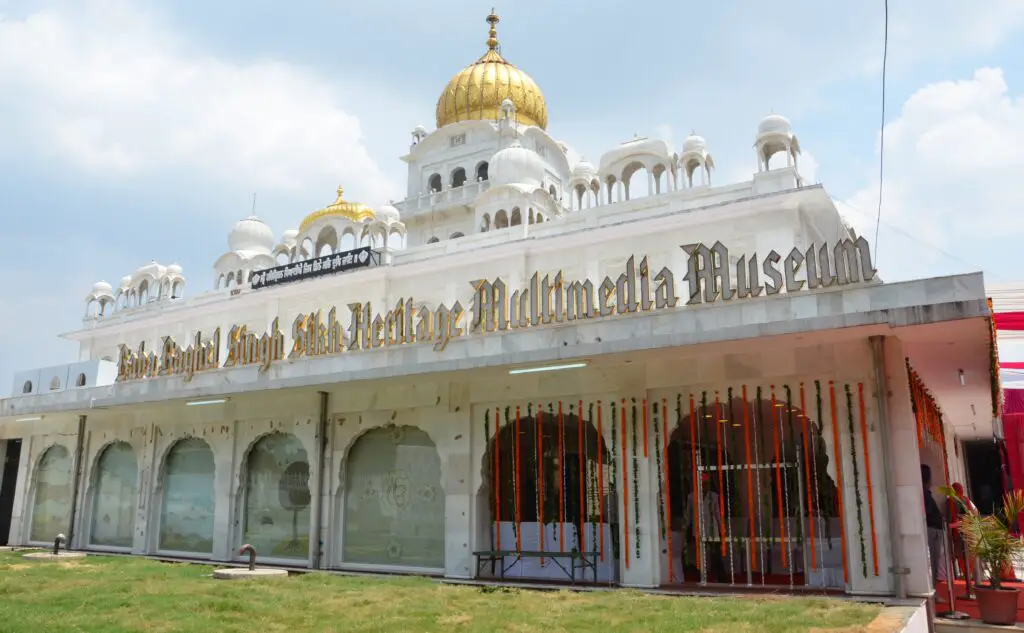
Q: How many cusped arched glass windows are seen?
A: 5